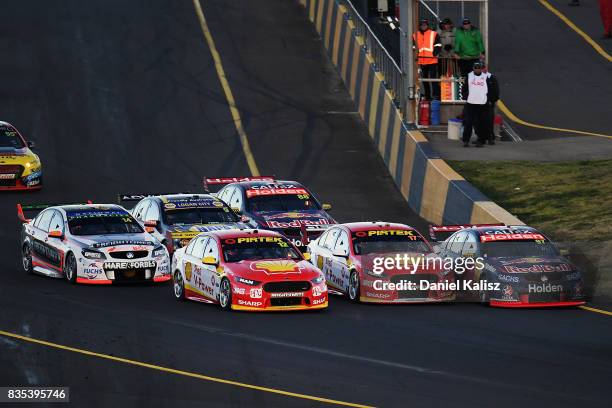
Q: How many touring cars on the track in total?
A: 7